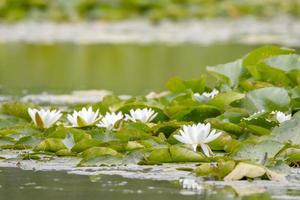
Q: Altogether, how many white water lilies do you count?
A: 7